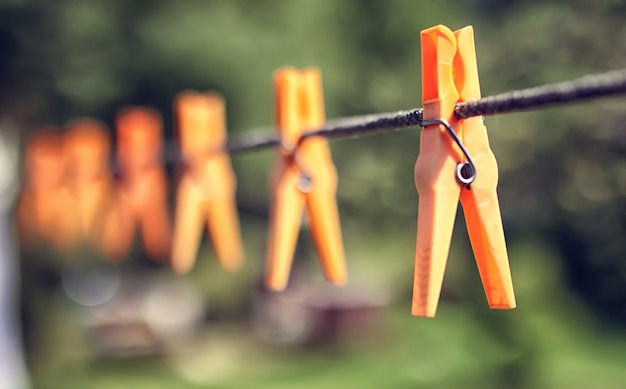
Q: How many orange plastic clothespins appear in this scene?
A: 6